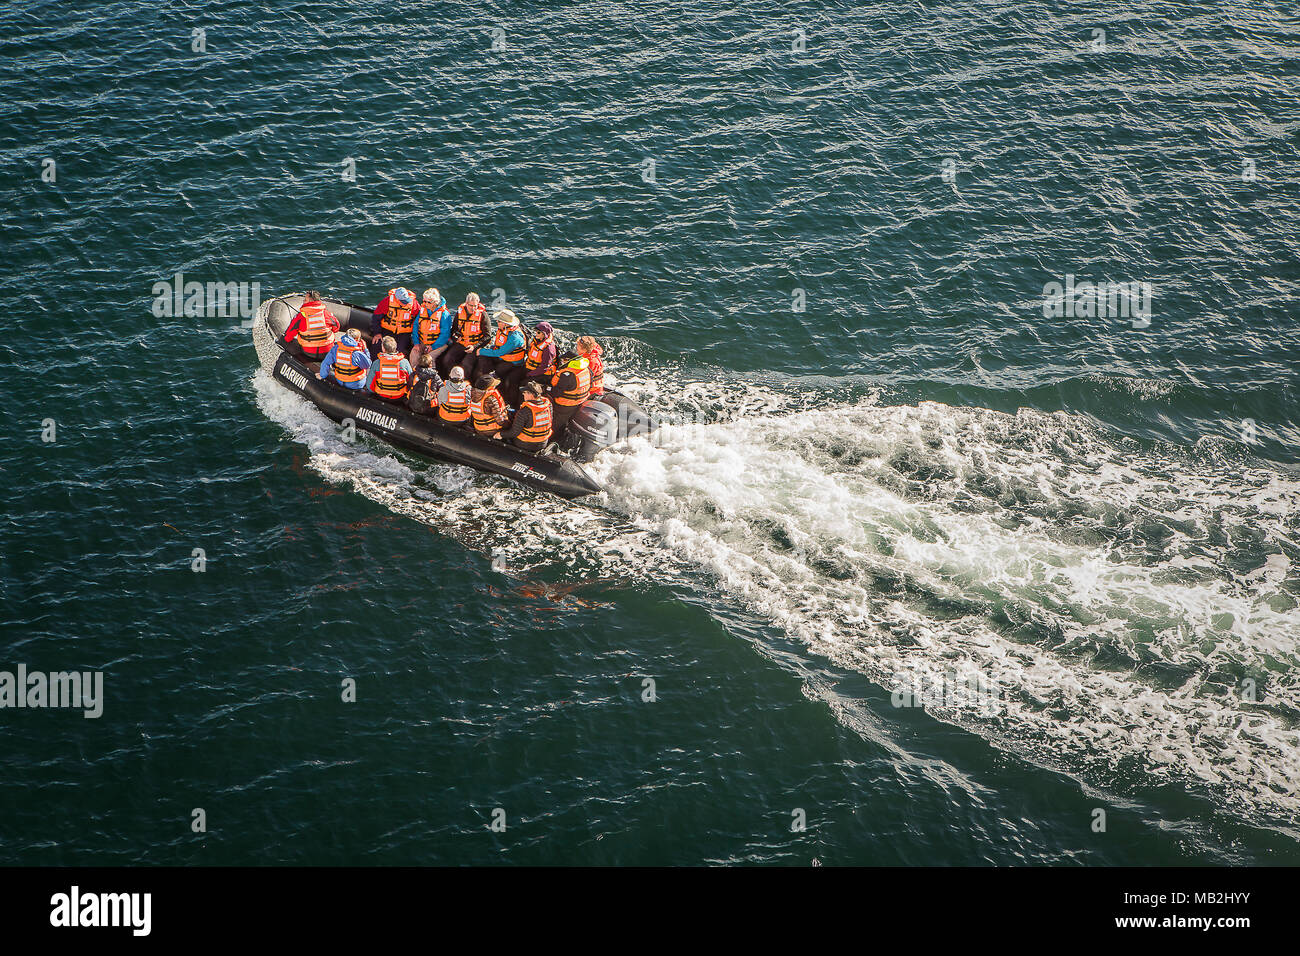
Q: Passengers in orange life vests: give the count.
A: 14